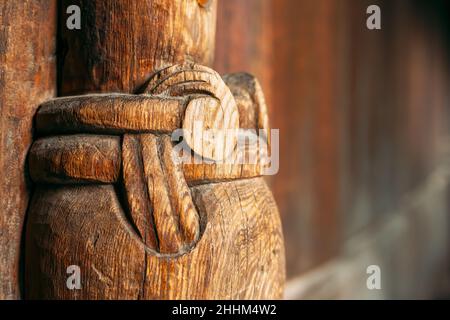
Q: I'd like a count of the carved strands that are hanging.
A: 3